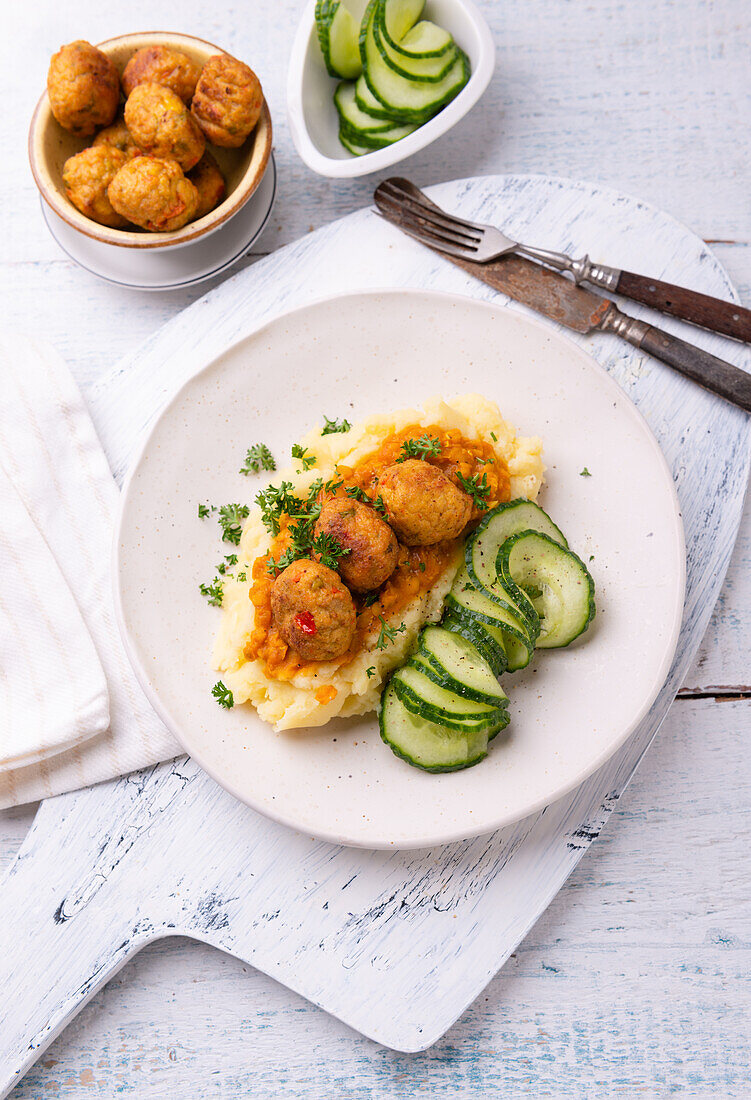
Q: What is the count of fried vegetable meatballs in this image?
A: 11